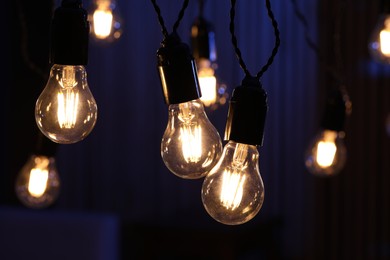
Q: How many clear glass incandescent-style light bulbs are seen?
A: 8